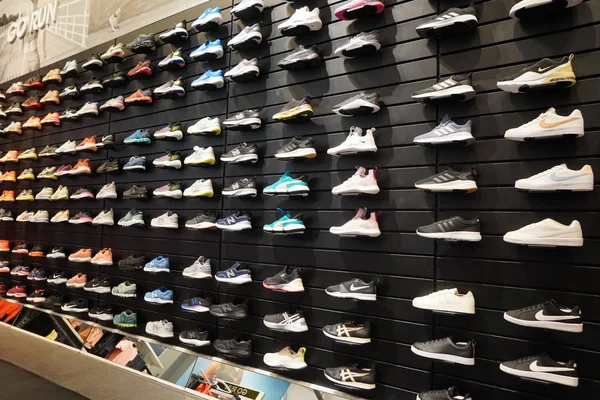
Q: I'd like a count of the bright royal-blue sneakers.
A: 3